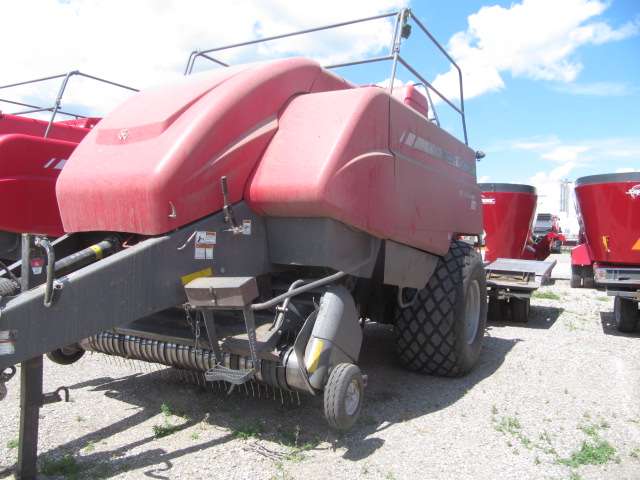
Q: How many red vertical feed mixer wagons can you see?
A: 2